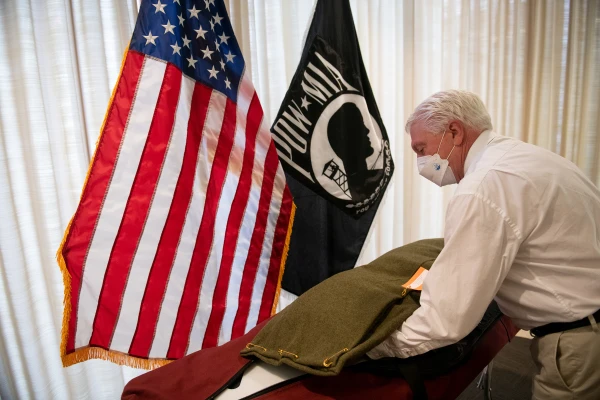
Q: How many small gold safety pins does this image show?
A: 4